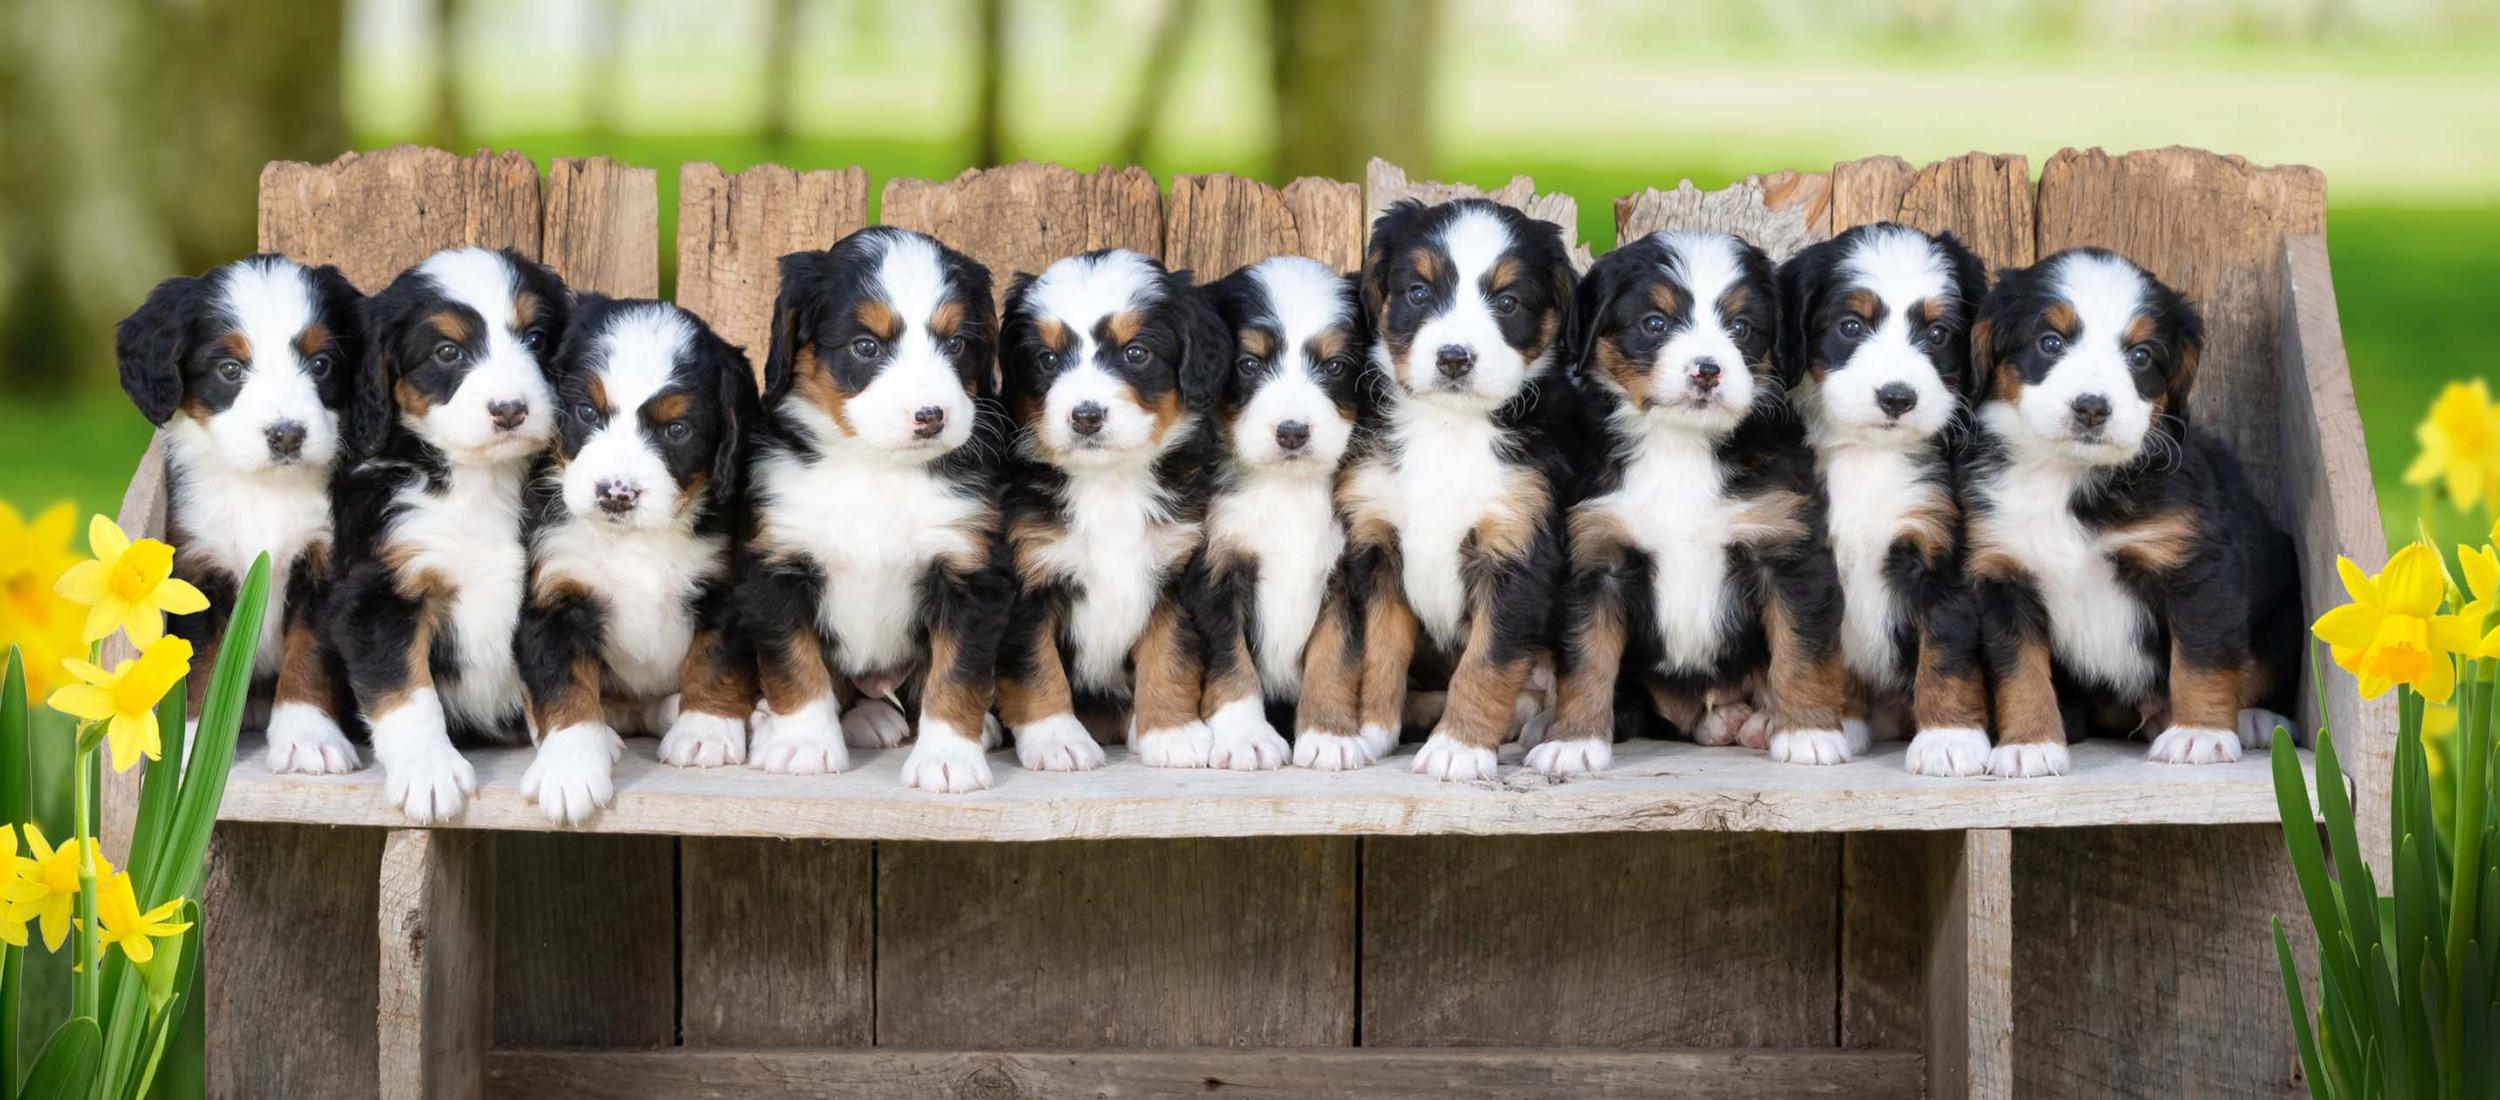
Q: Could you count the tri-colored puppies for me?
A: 10